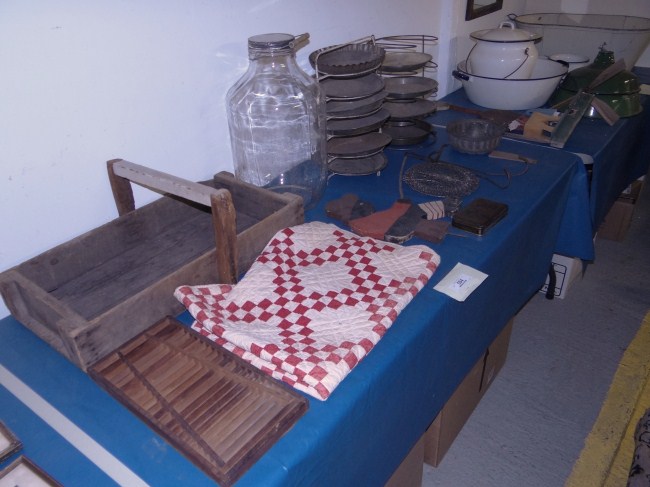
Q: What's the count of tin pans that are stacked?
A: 10